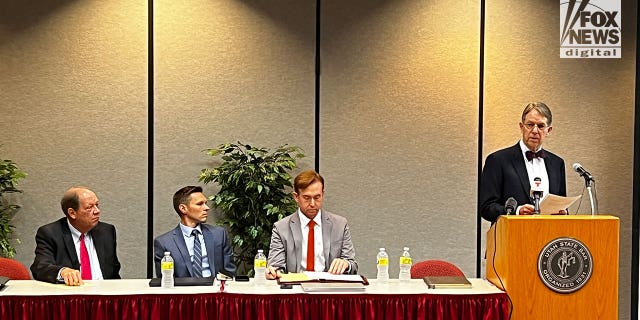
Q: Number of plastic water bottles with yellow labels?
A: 4